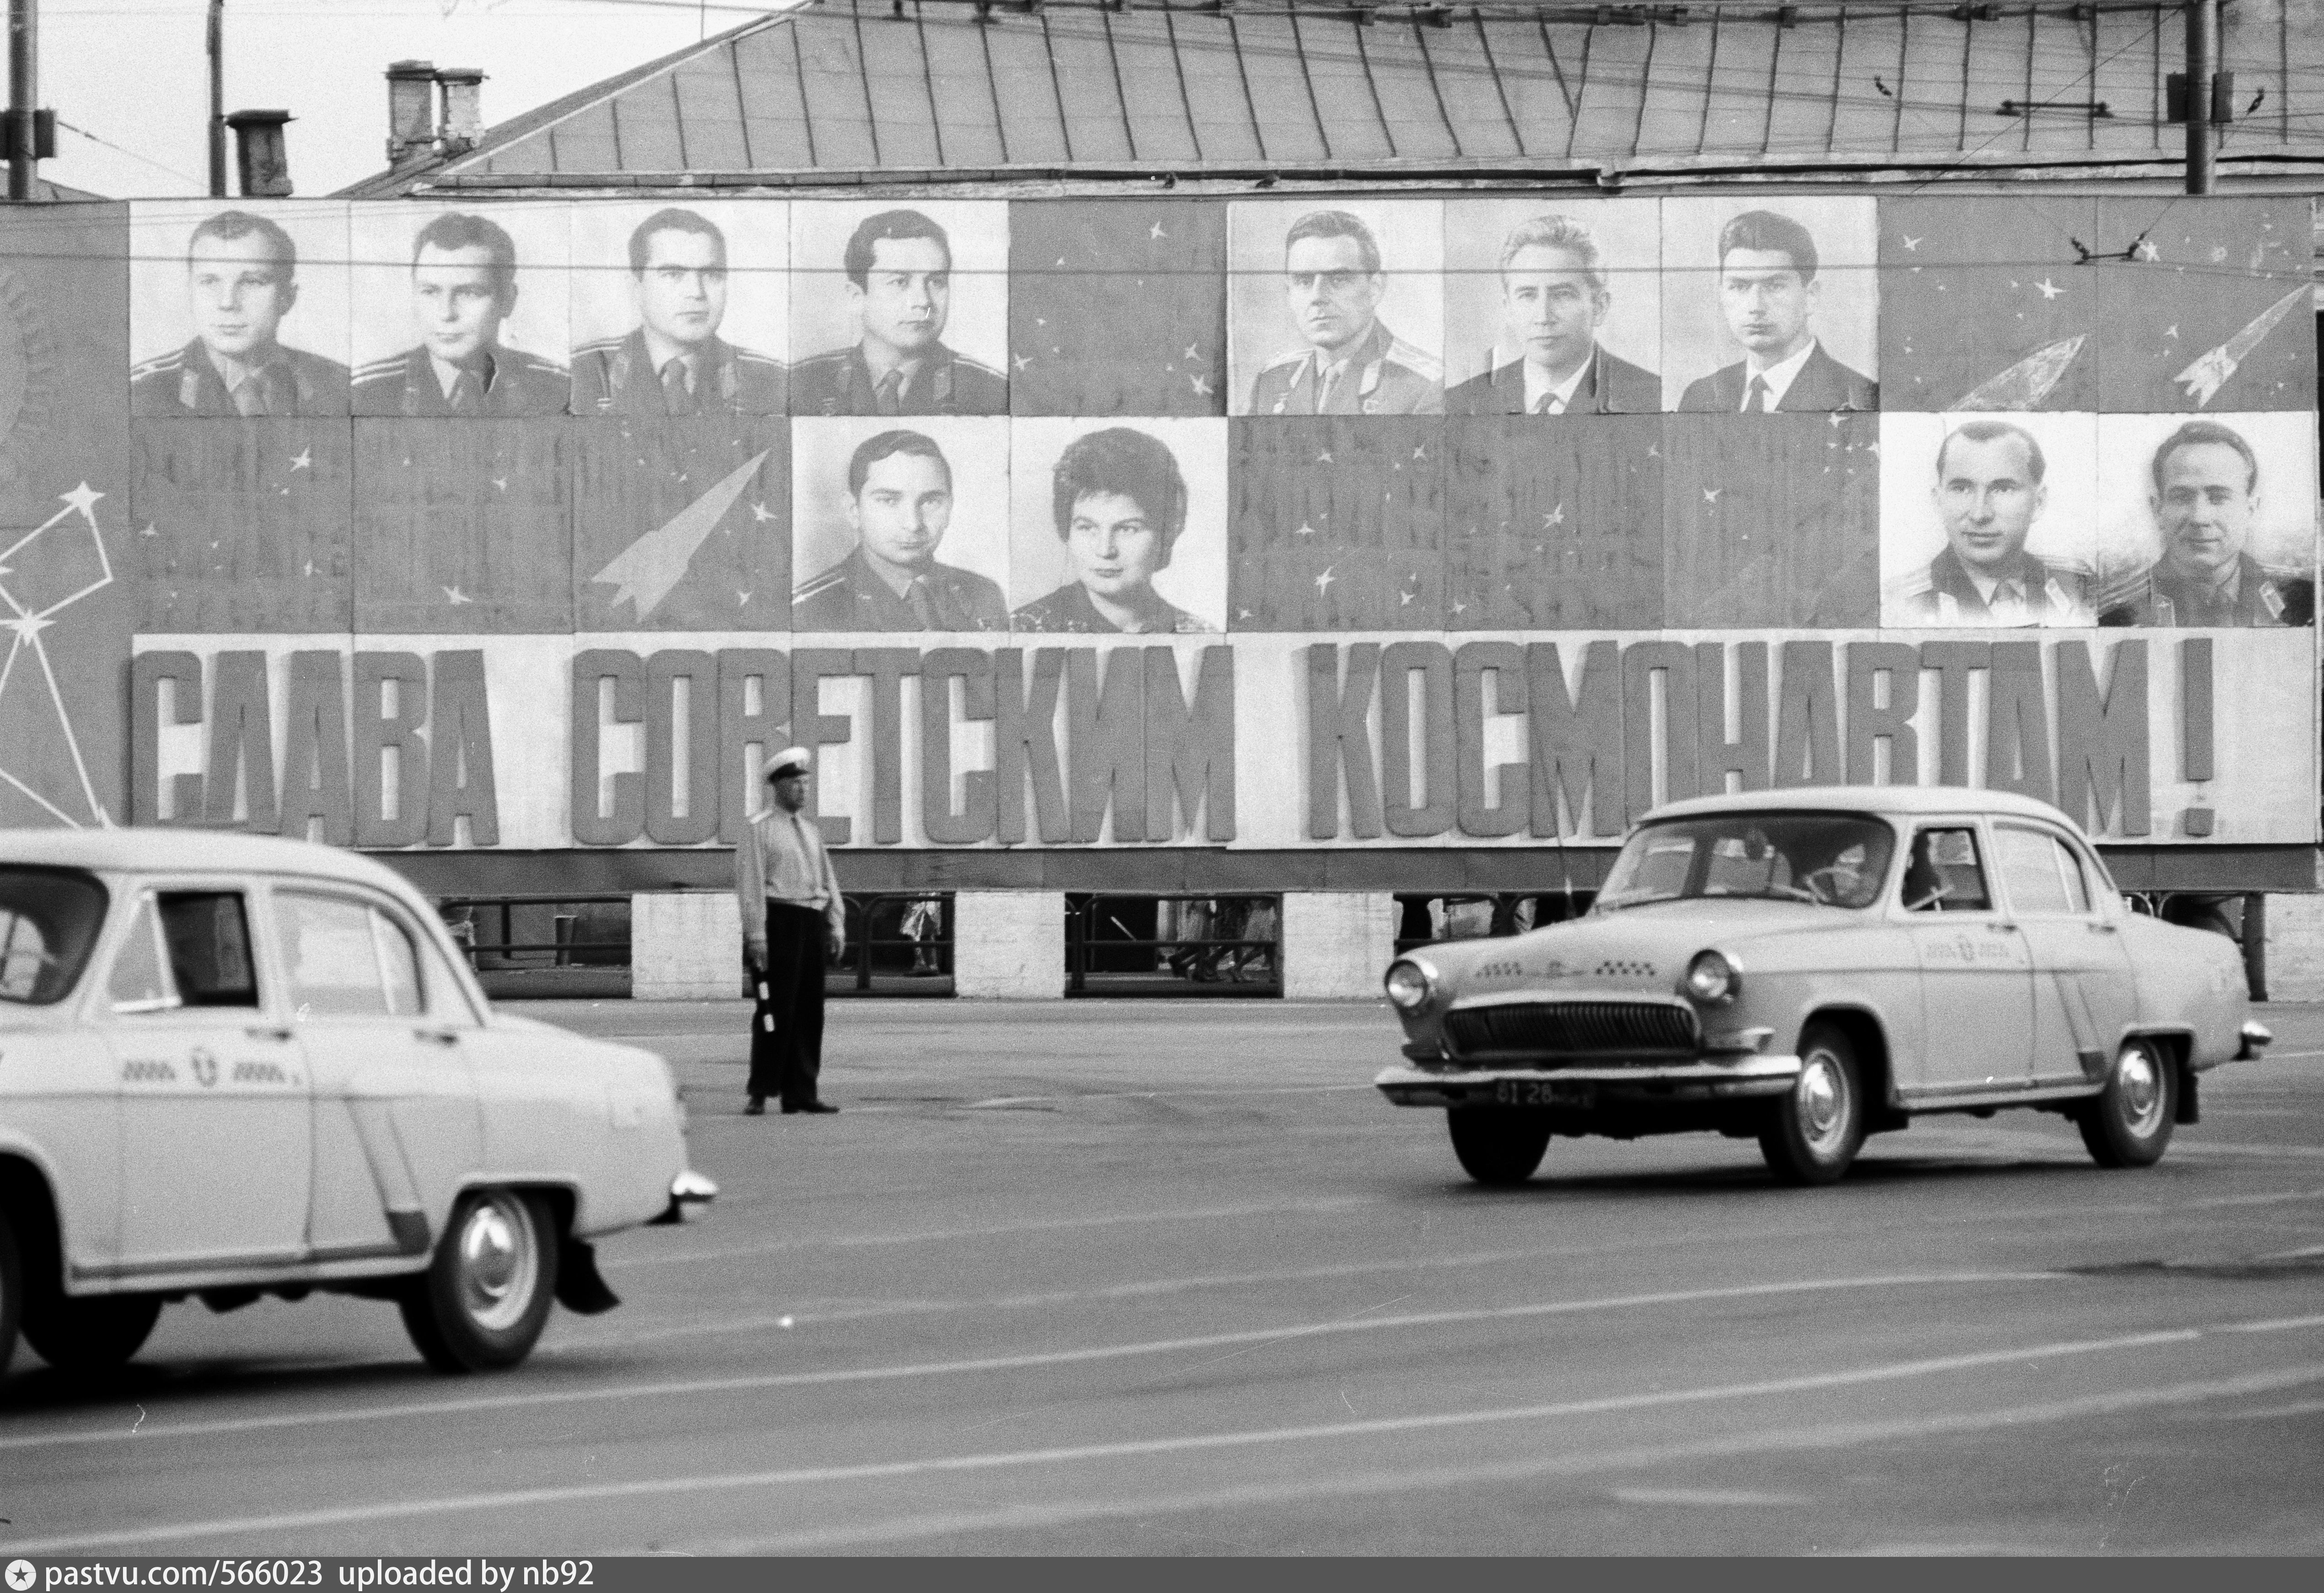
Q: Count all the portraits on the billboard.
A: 11